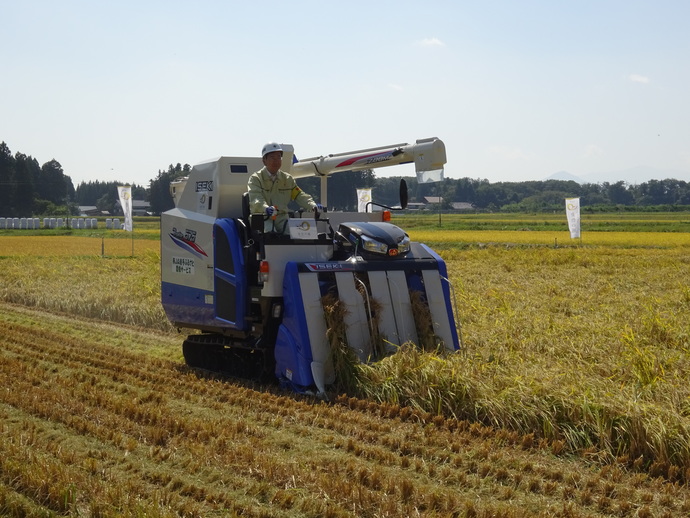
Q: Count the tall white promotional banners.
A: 3